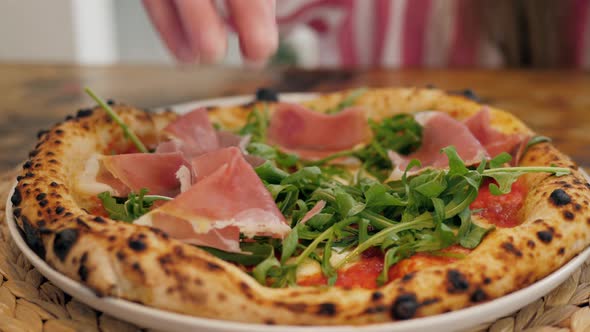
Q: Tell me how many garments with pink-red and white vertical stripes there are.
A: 1